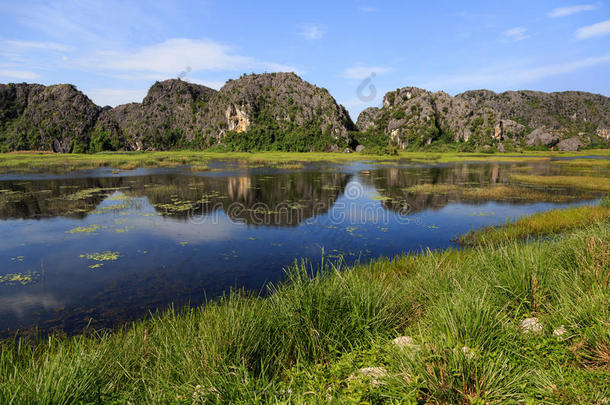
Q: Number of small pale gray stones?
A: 5